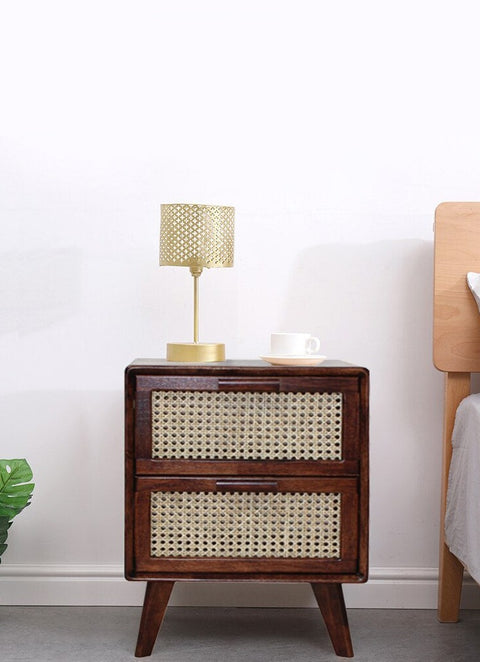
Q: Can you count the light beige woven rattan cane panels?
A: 2